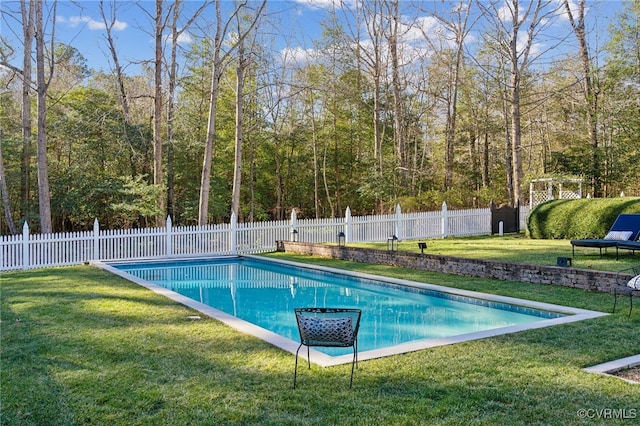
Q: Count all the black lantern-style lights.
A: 3